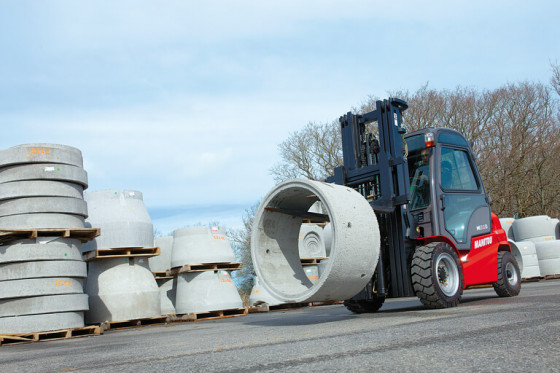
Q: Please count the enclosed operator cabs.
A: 1